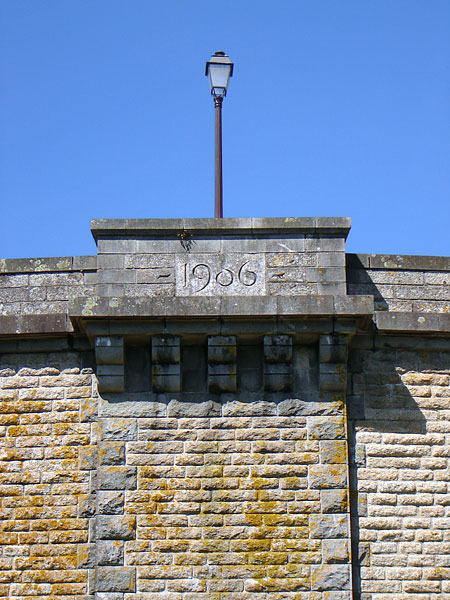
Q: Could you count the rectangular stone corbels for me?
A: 5